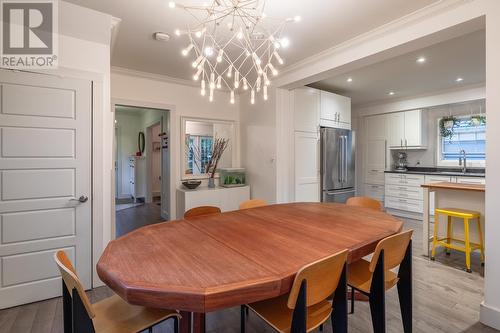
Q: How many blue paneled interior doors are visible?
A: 0